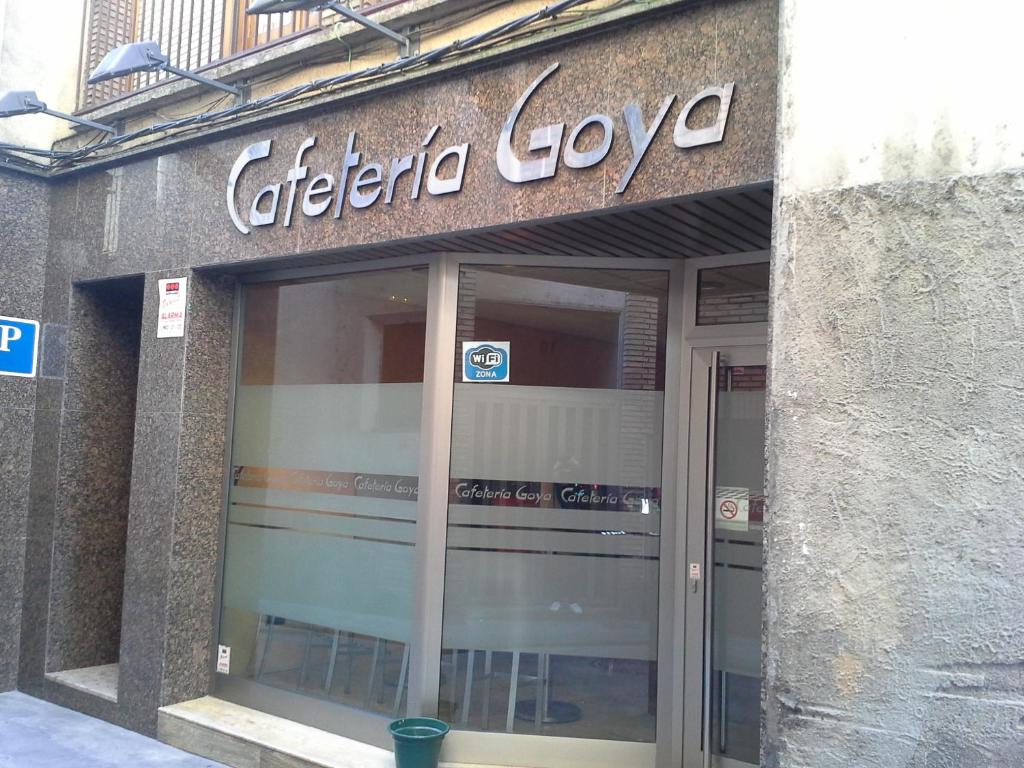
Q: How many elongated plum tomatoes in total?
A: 0